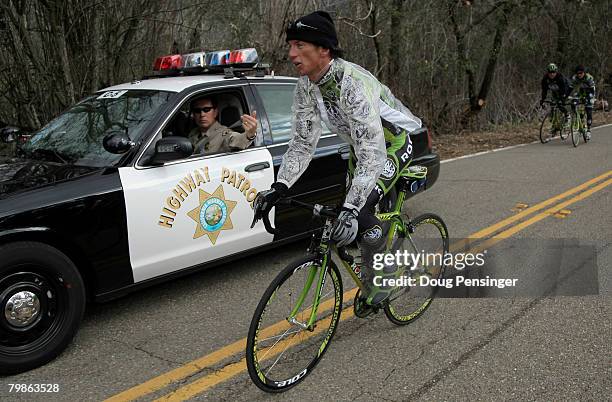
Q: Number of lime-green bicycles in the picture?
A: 3